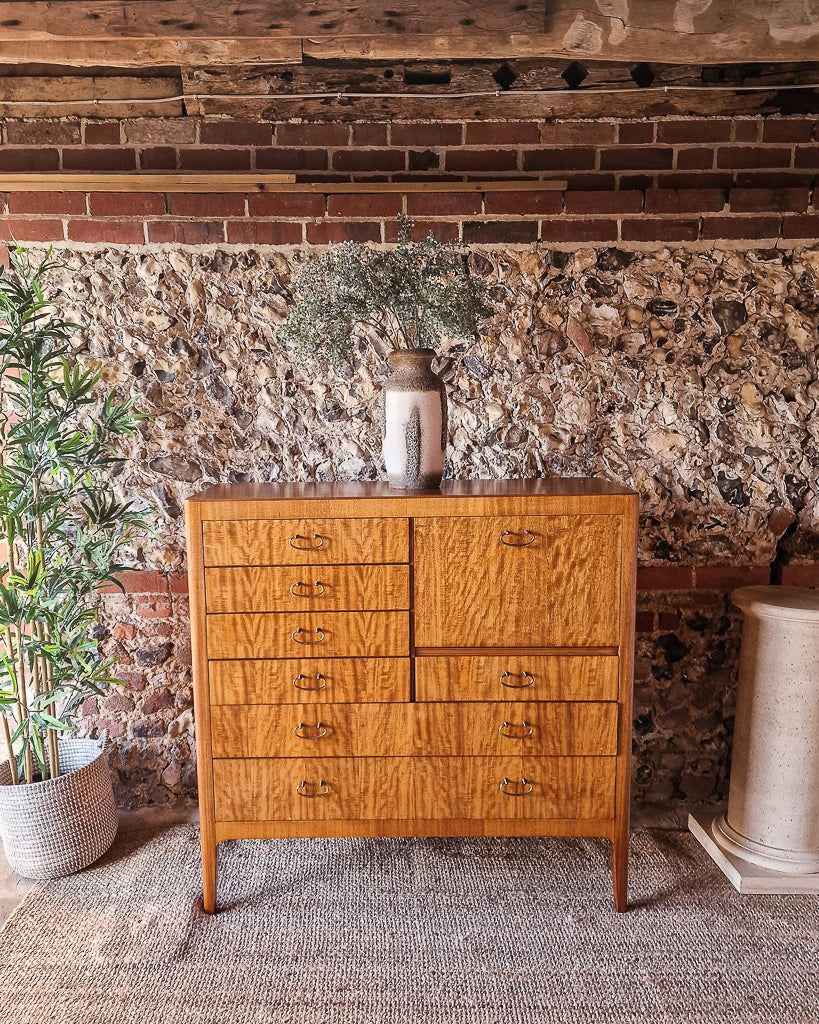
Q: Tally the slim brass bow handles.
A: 10